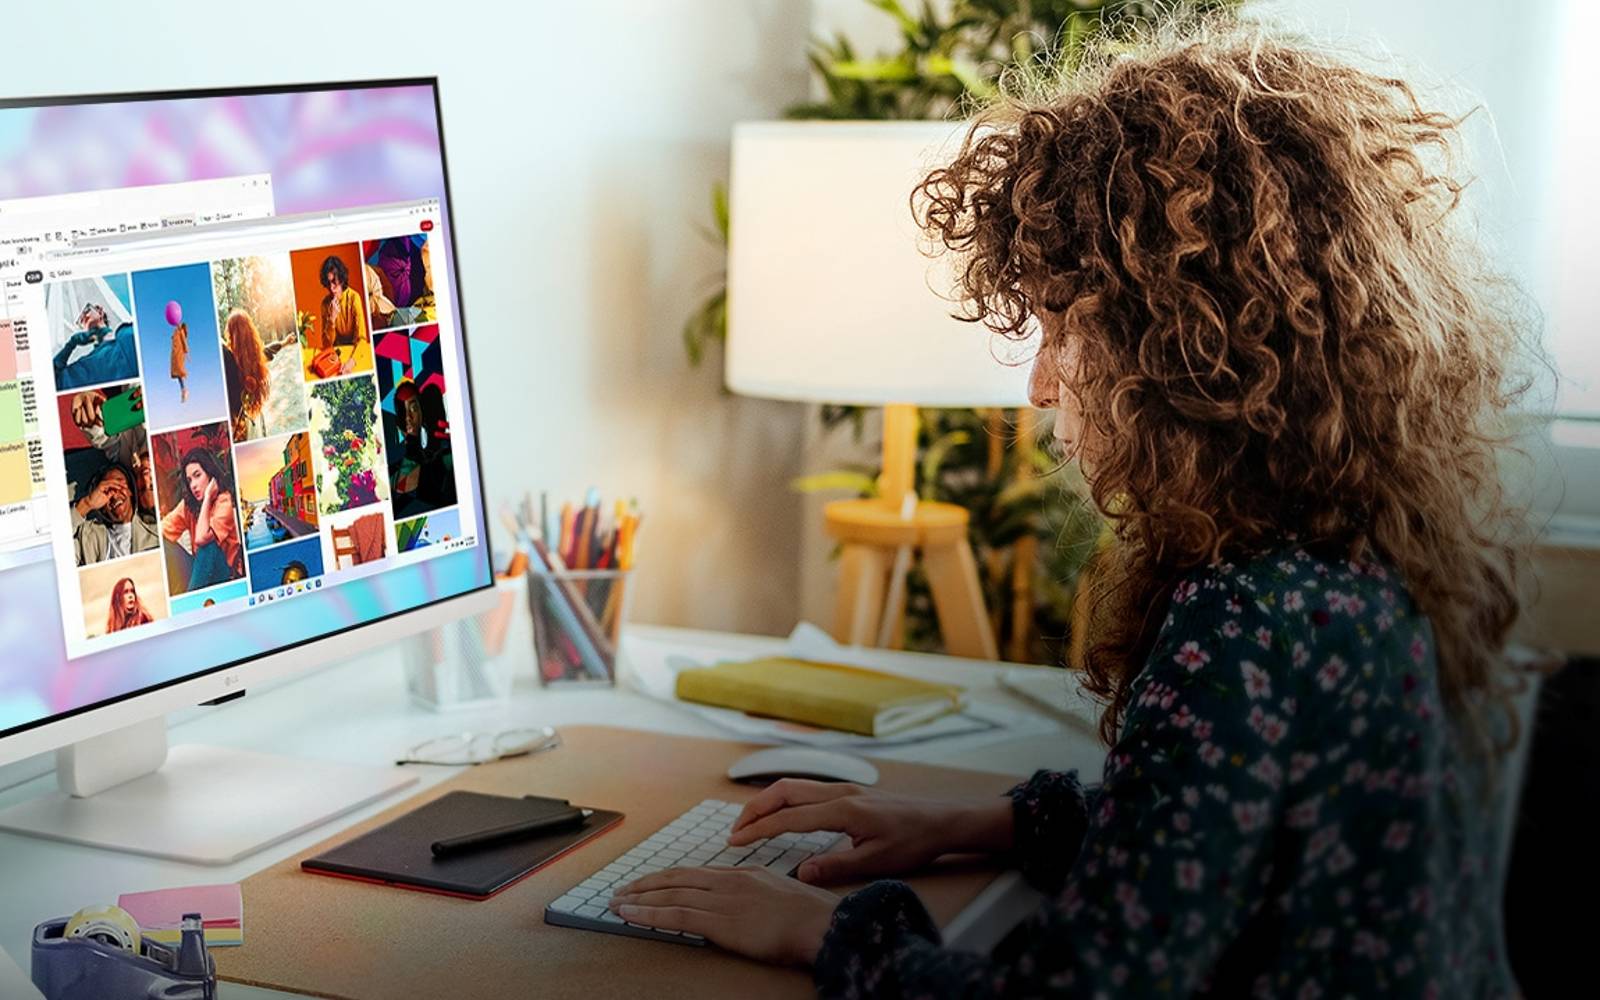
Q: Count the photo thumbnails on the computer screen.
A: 15